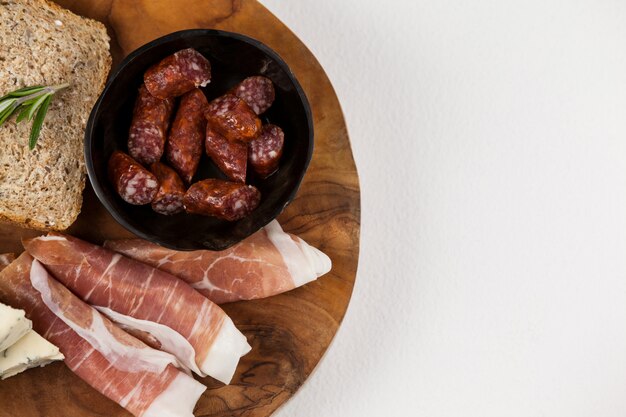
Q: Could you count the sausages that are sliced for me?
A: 10